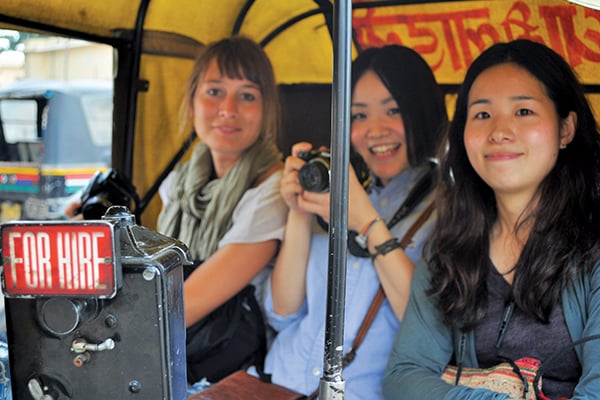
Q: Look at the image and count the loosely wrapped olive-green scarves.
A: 1